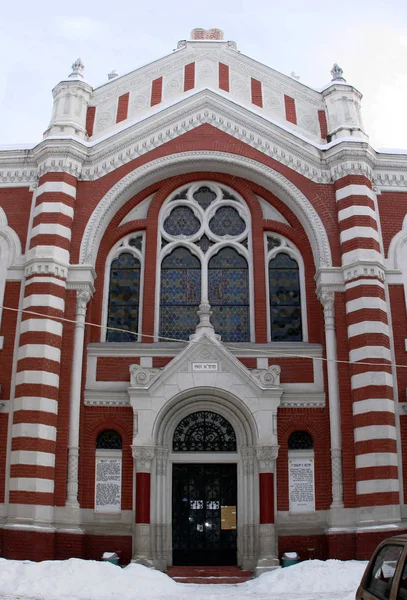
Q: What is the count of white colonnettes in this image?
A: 2